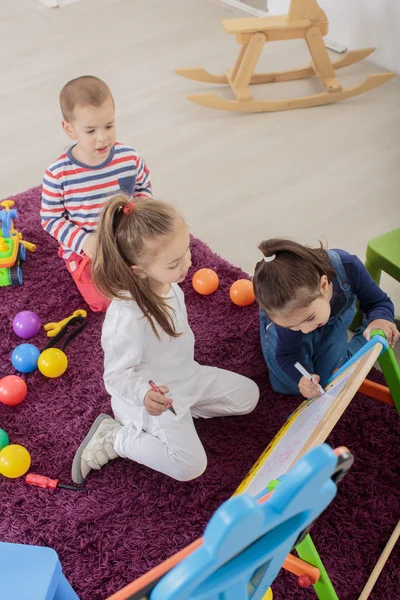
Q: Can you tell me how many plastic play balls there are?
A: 8